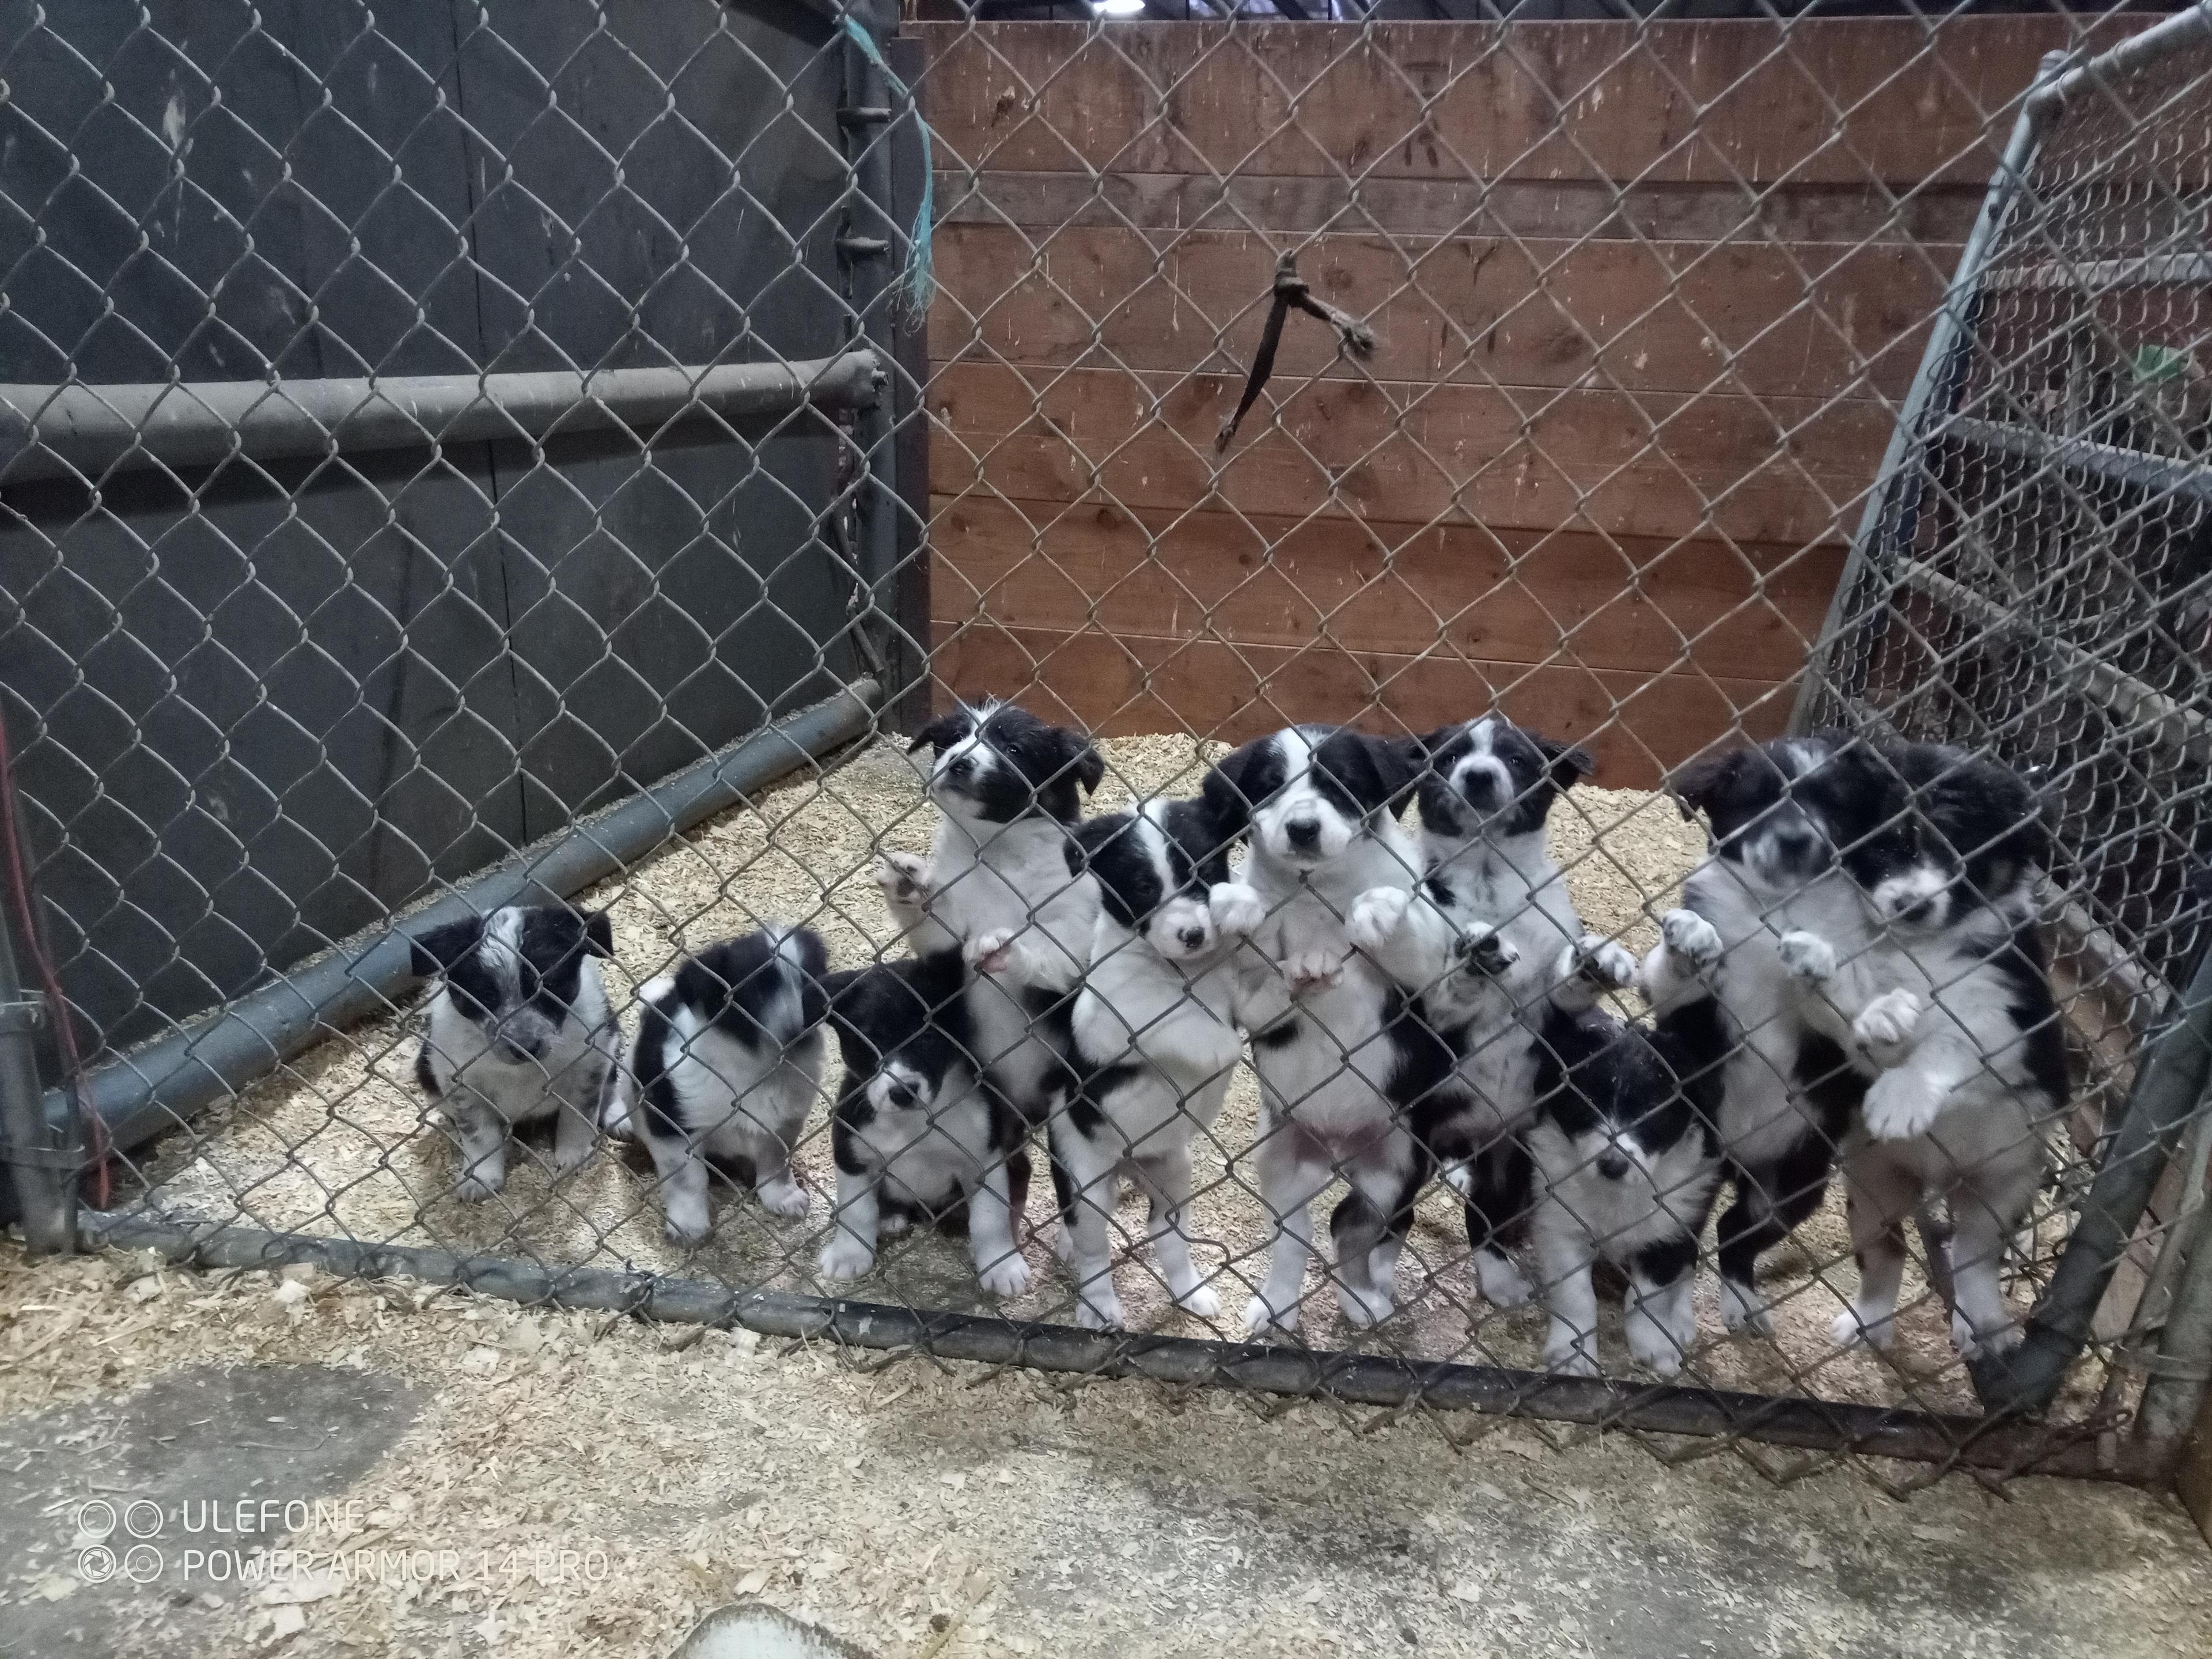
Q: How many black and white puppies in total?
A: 10